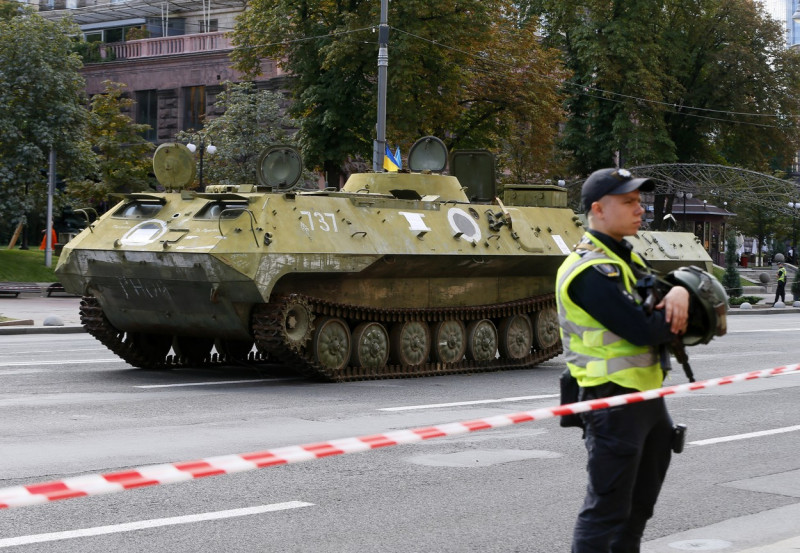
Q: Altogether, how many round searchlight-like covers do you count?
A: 3